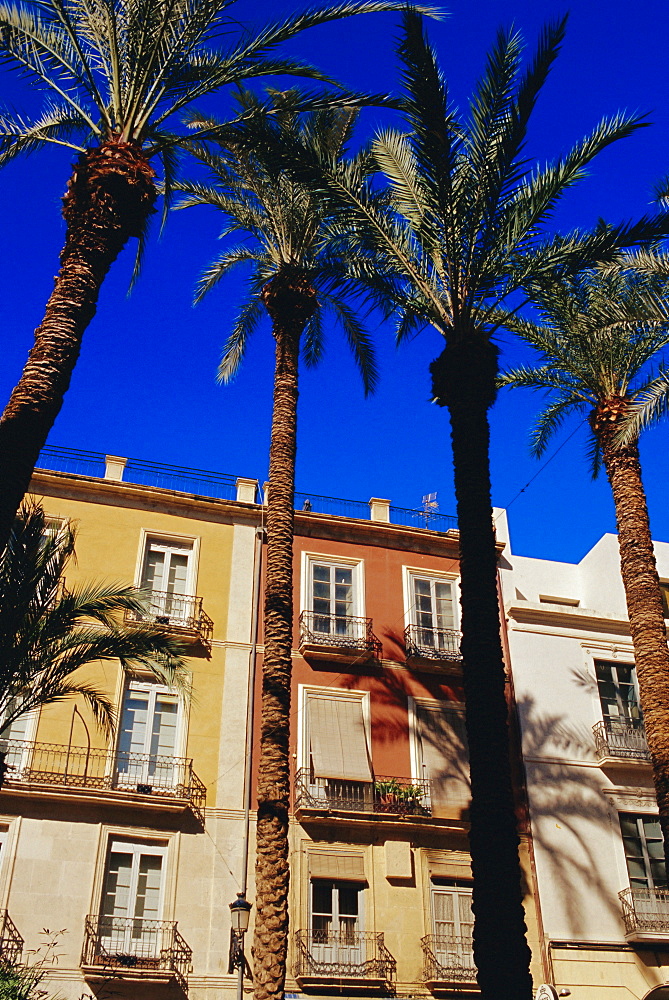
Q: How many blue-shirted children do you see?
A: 0